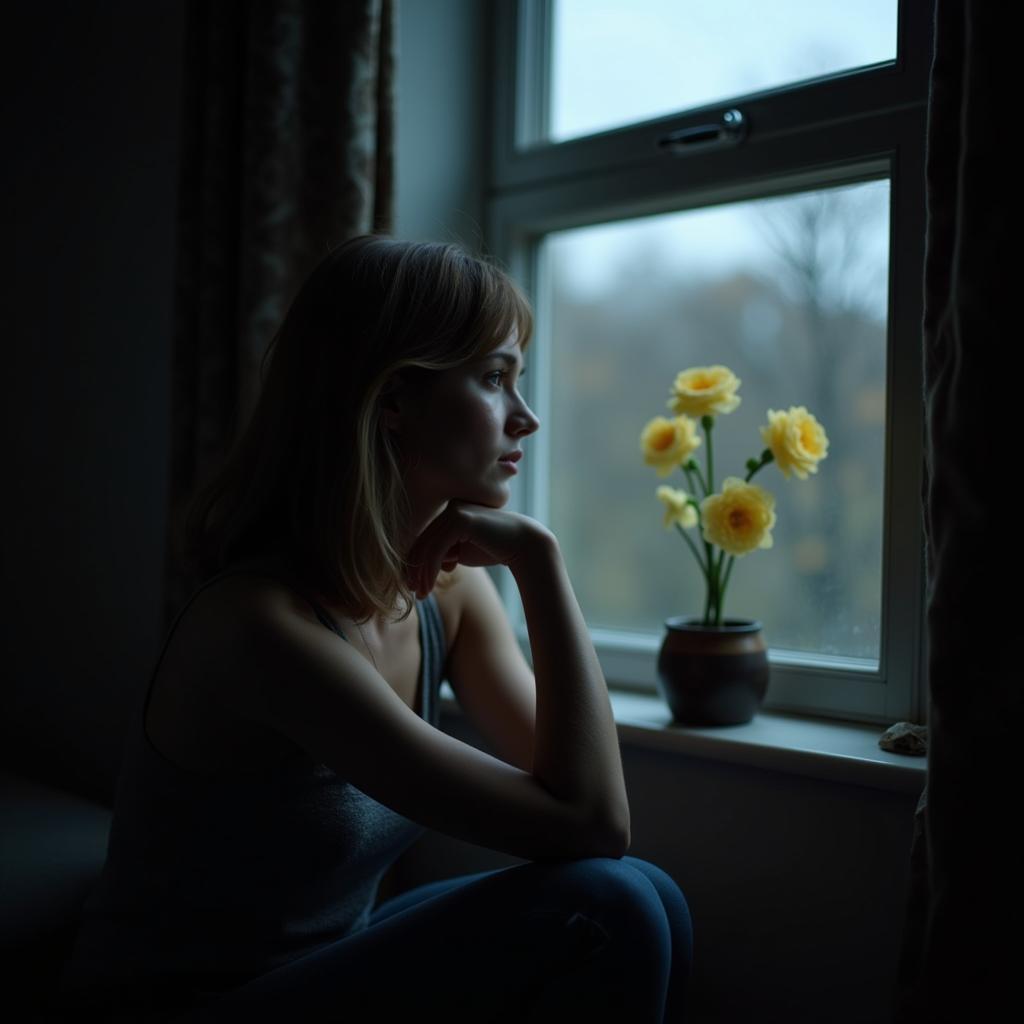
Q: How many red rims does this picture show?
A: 0